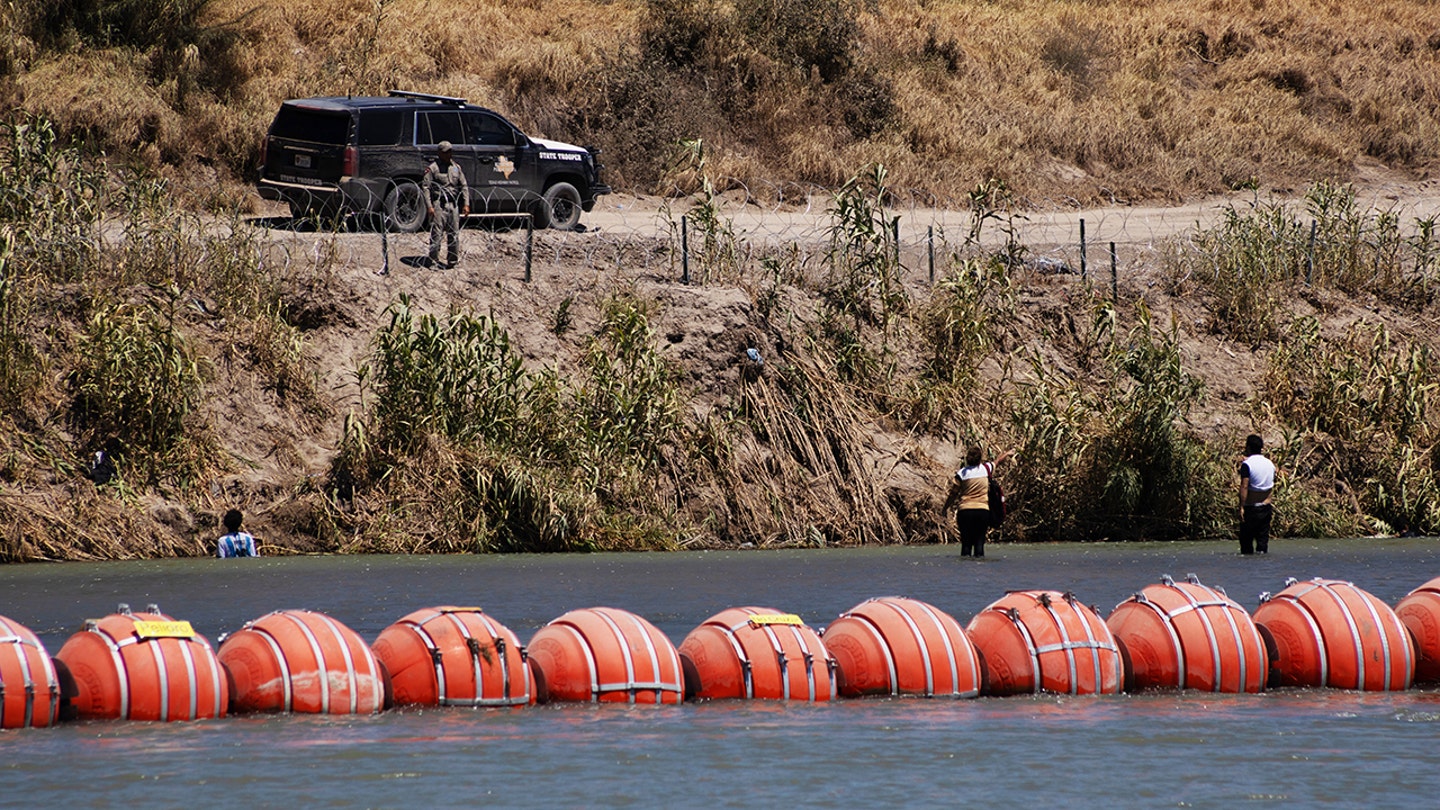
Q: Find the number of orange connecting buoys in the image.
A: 11